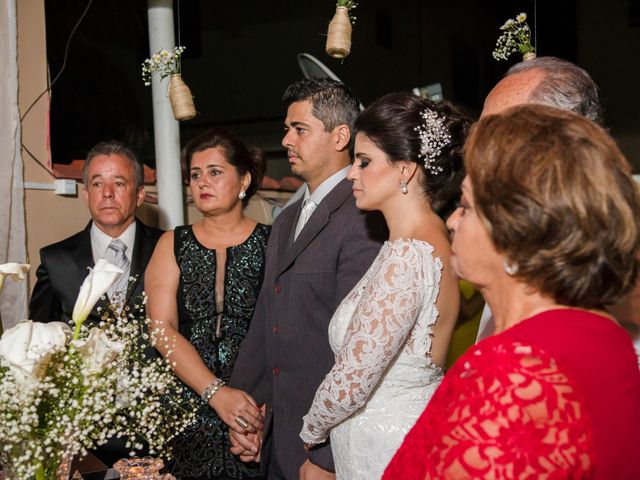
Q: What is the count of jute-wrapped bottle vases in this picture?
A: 3